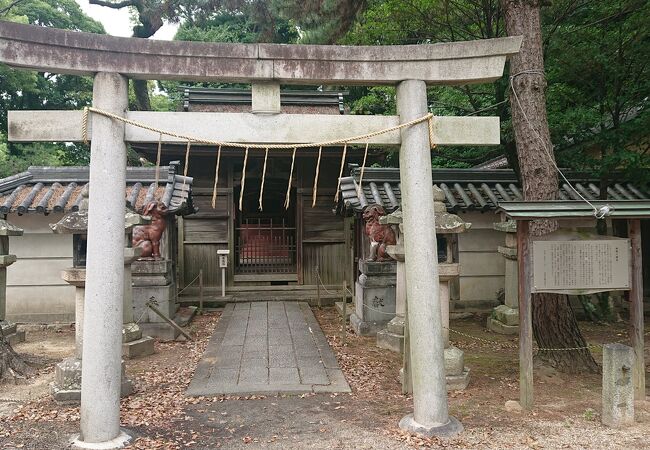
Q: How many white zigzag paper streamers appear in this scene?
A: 0